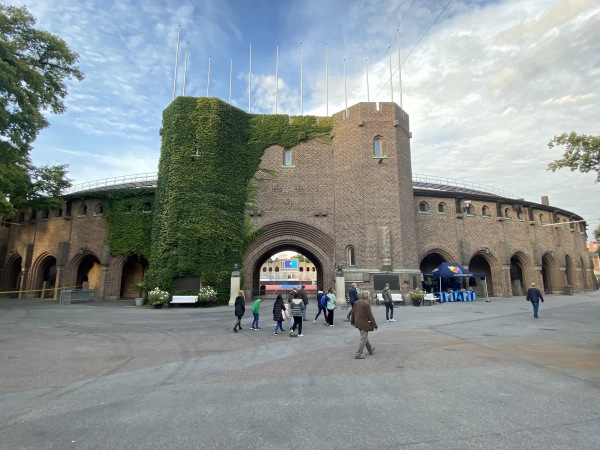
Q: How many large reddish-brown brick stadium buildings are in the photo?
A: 1